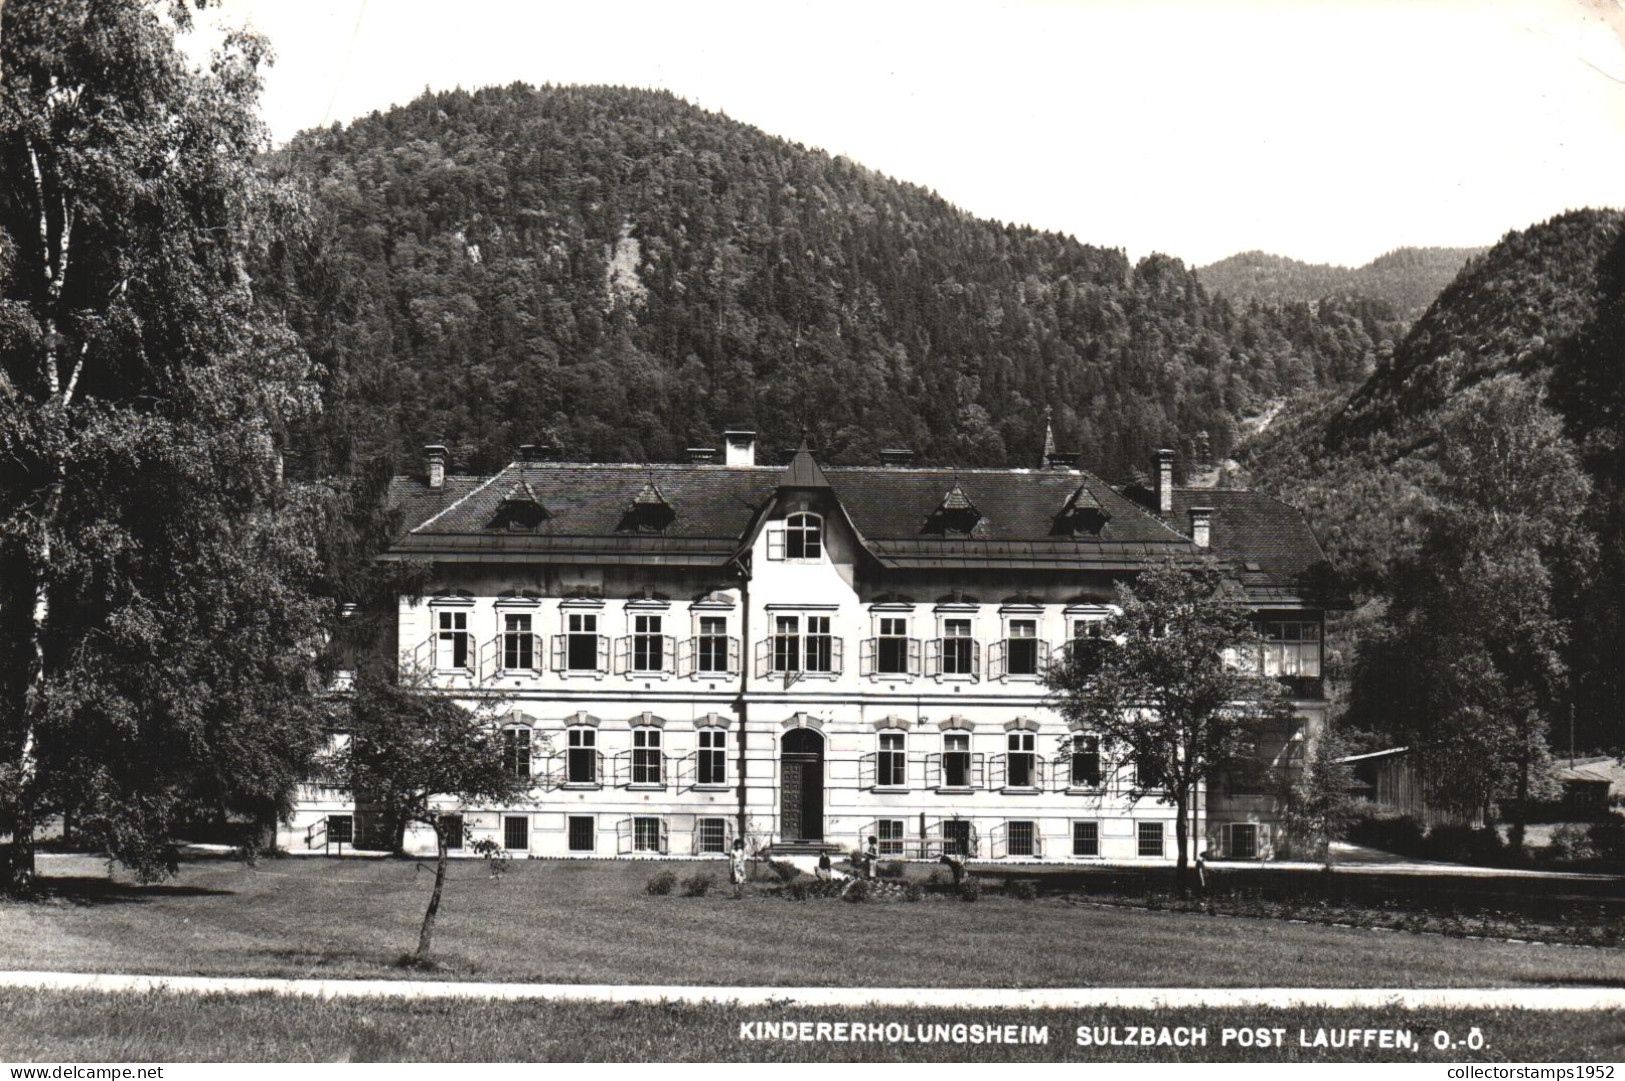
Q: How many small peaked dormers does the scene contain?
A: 4